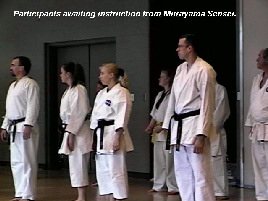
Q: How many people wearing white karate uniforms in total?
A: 7